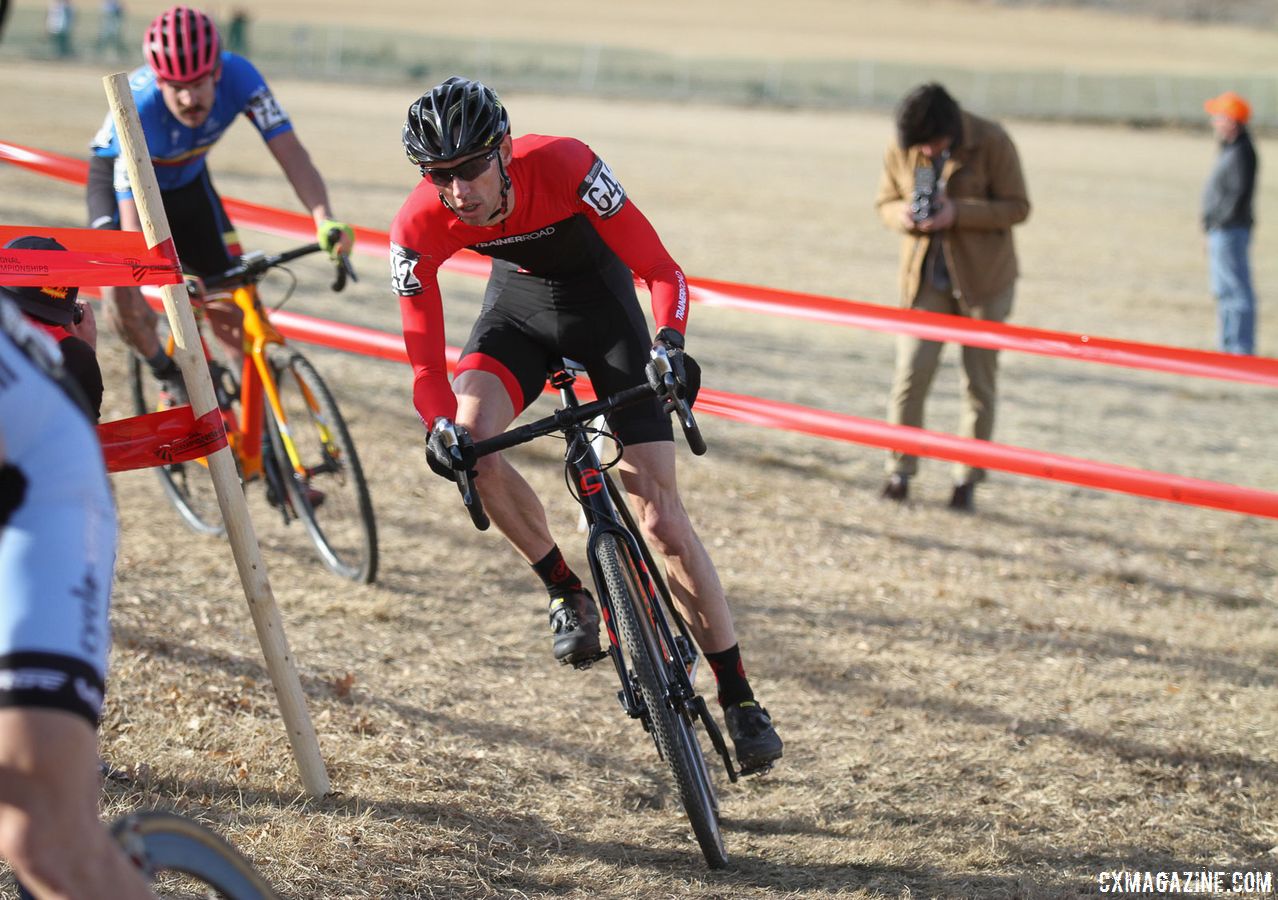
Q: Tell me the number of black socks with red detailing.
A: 2